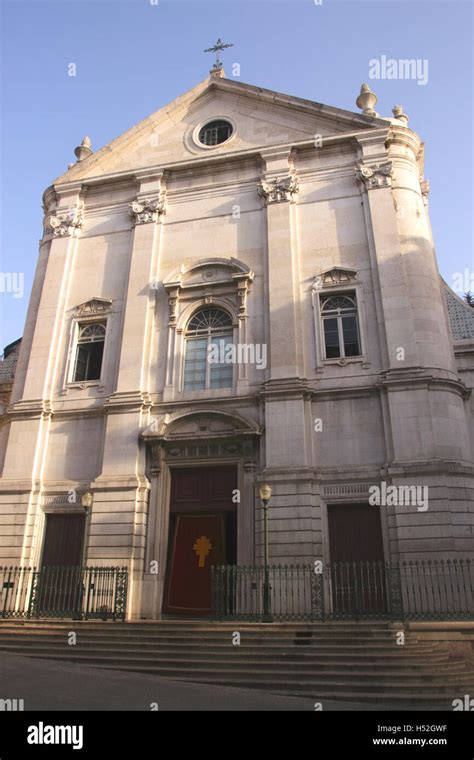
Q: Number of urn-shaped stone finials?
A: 3